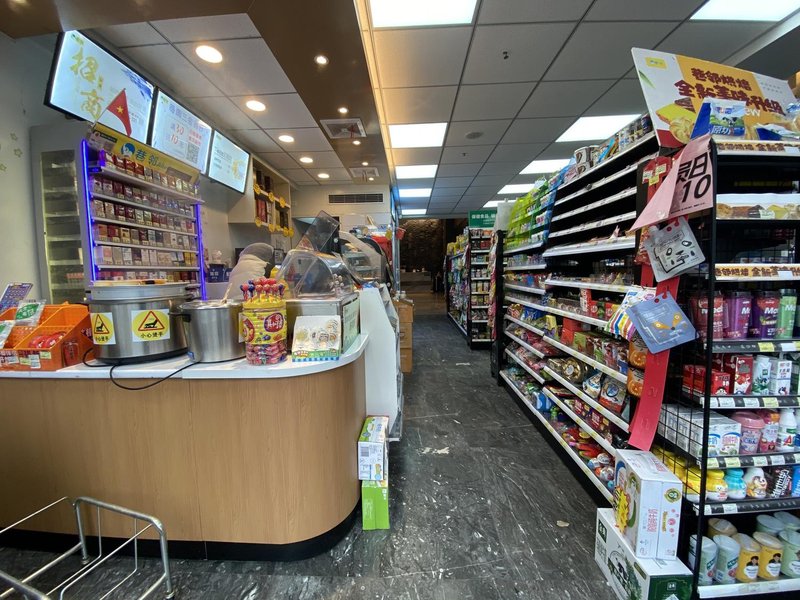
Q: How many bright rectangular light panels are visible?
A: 10